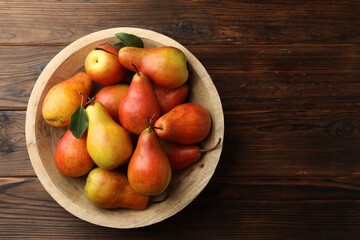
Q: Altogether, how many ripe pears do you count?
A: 12